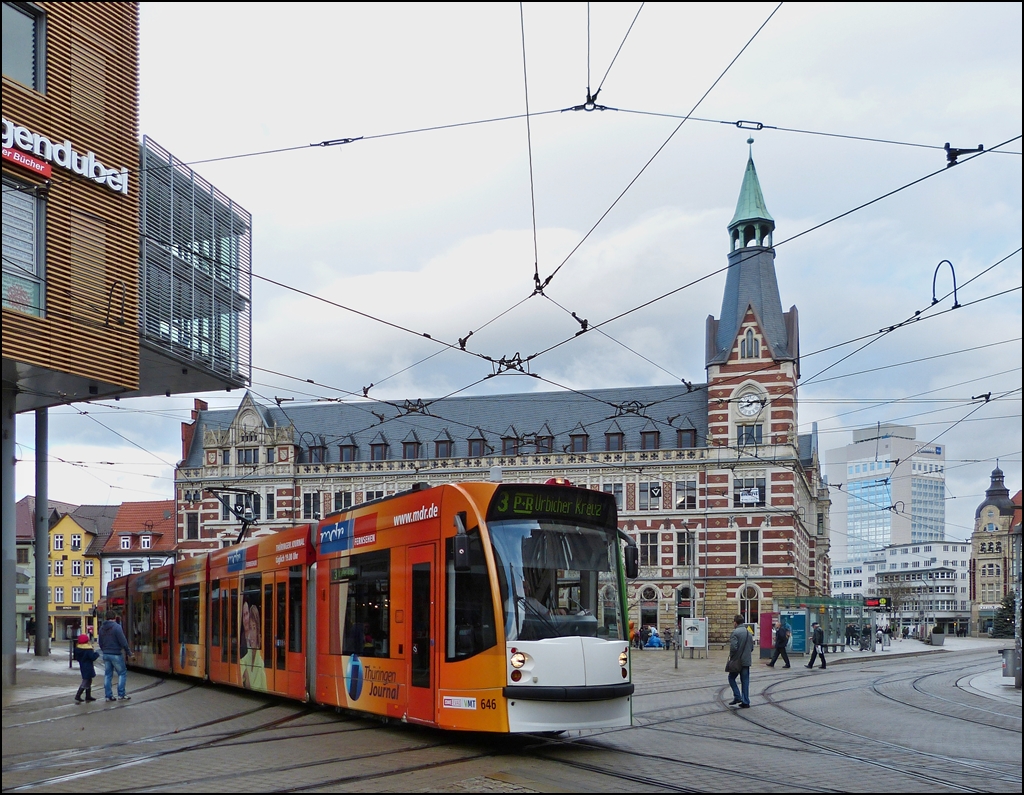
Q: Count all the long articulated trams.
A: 1